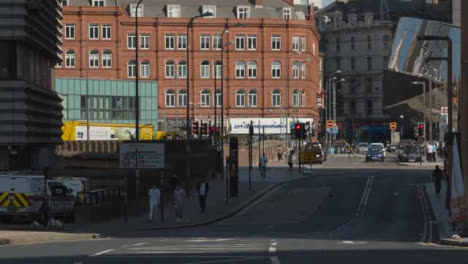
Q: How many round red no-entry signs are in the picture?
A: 2